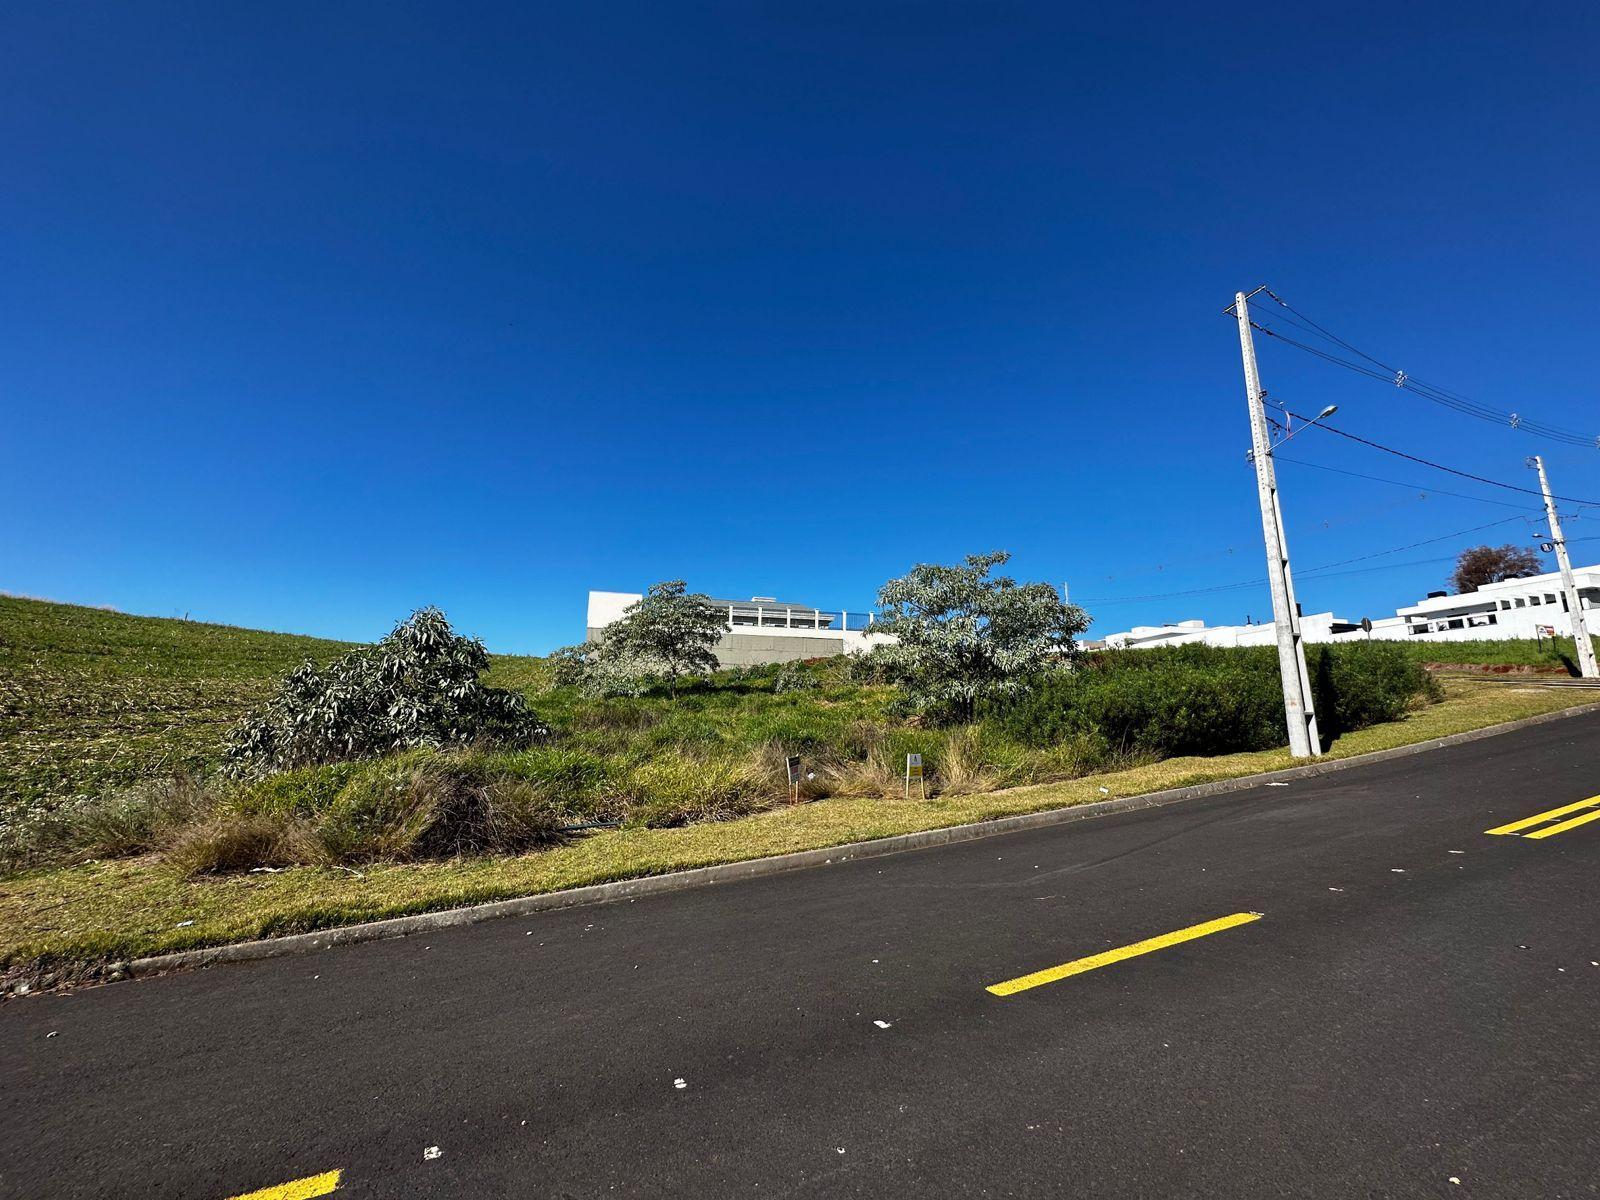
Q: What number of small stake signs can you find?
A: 2